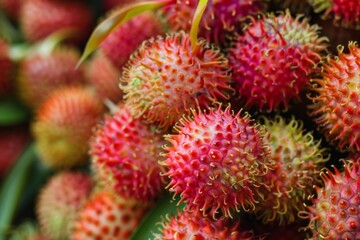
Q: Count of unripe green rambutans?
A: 1